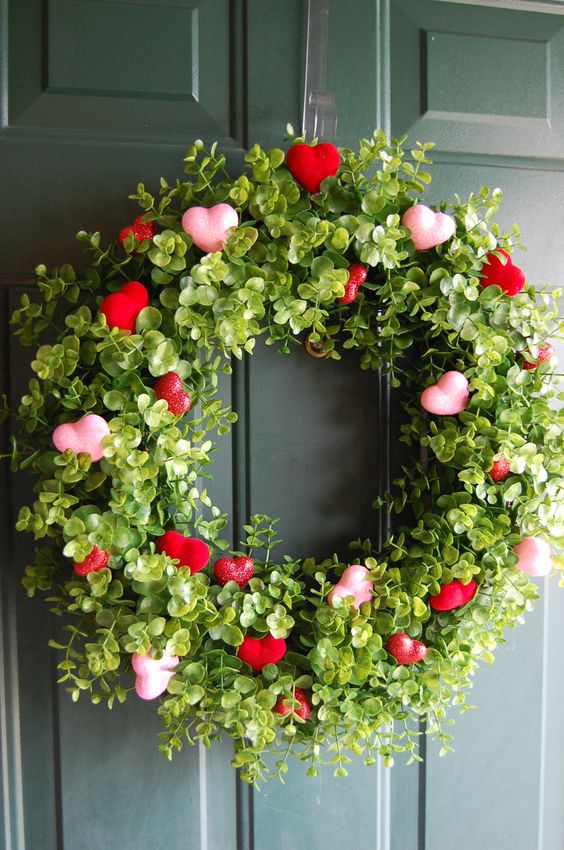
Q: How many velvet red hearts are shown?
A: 6